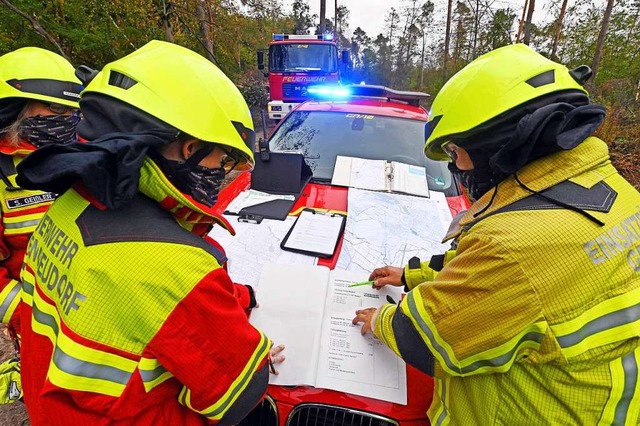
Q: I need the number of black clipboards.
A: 1